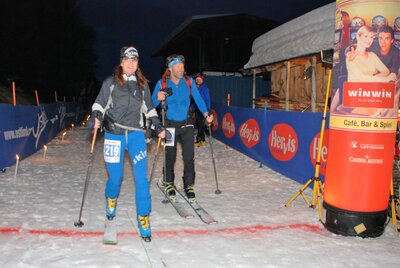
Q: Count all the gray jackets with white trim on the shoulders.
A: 1